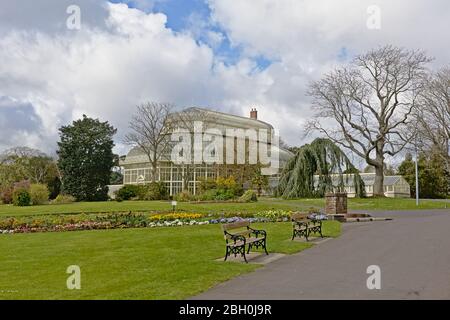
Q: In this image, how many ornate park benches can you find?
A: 2